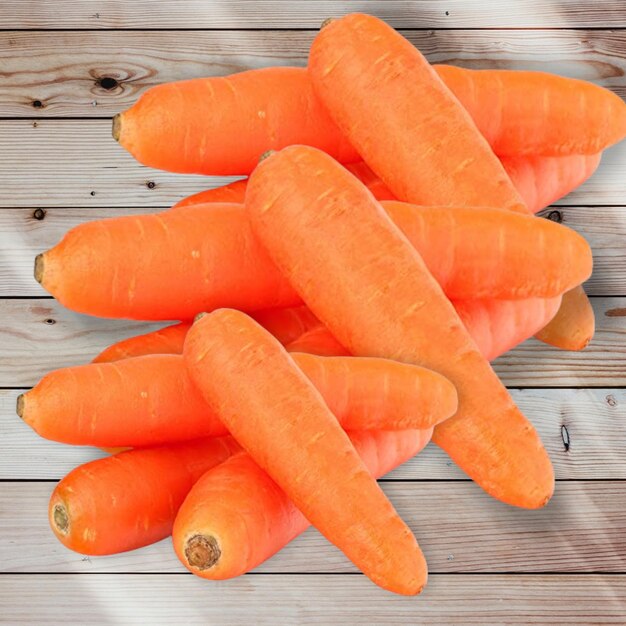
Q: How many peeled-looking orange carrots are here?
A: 12